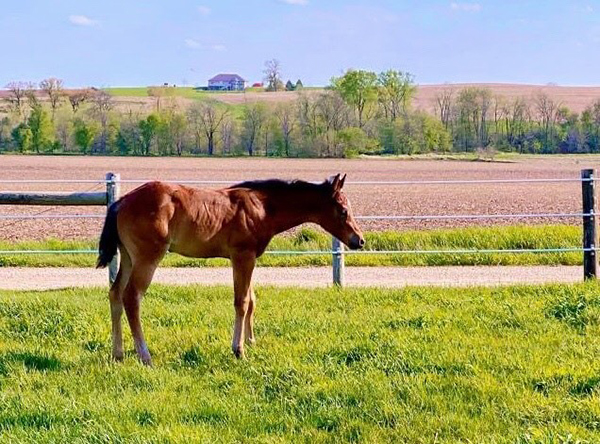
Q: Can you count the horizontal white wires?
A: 3